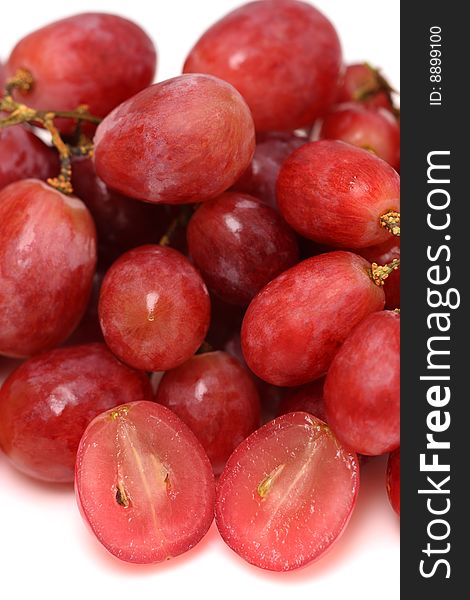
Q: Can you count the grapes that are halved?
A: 2